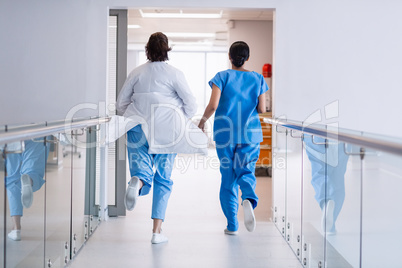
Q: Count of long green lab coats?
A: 0